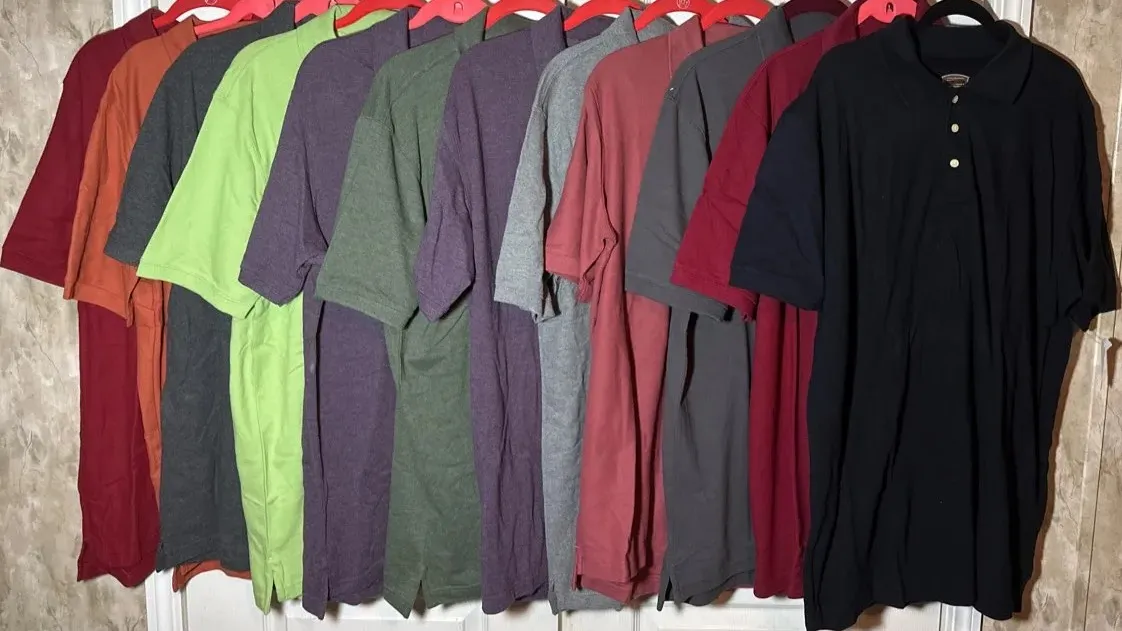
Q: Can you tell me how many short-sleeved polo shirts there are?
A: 12